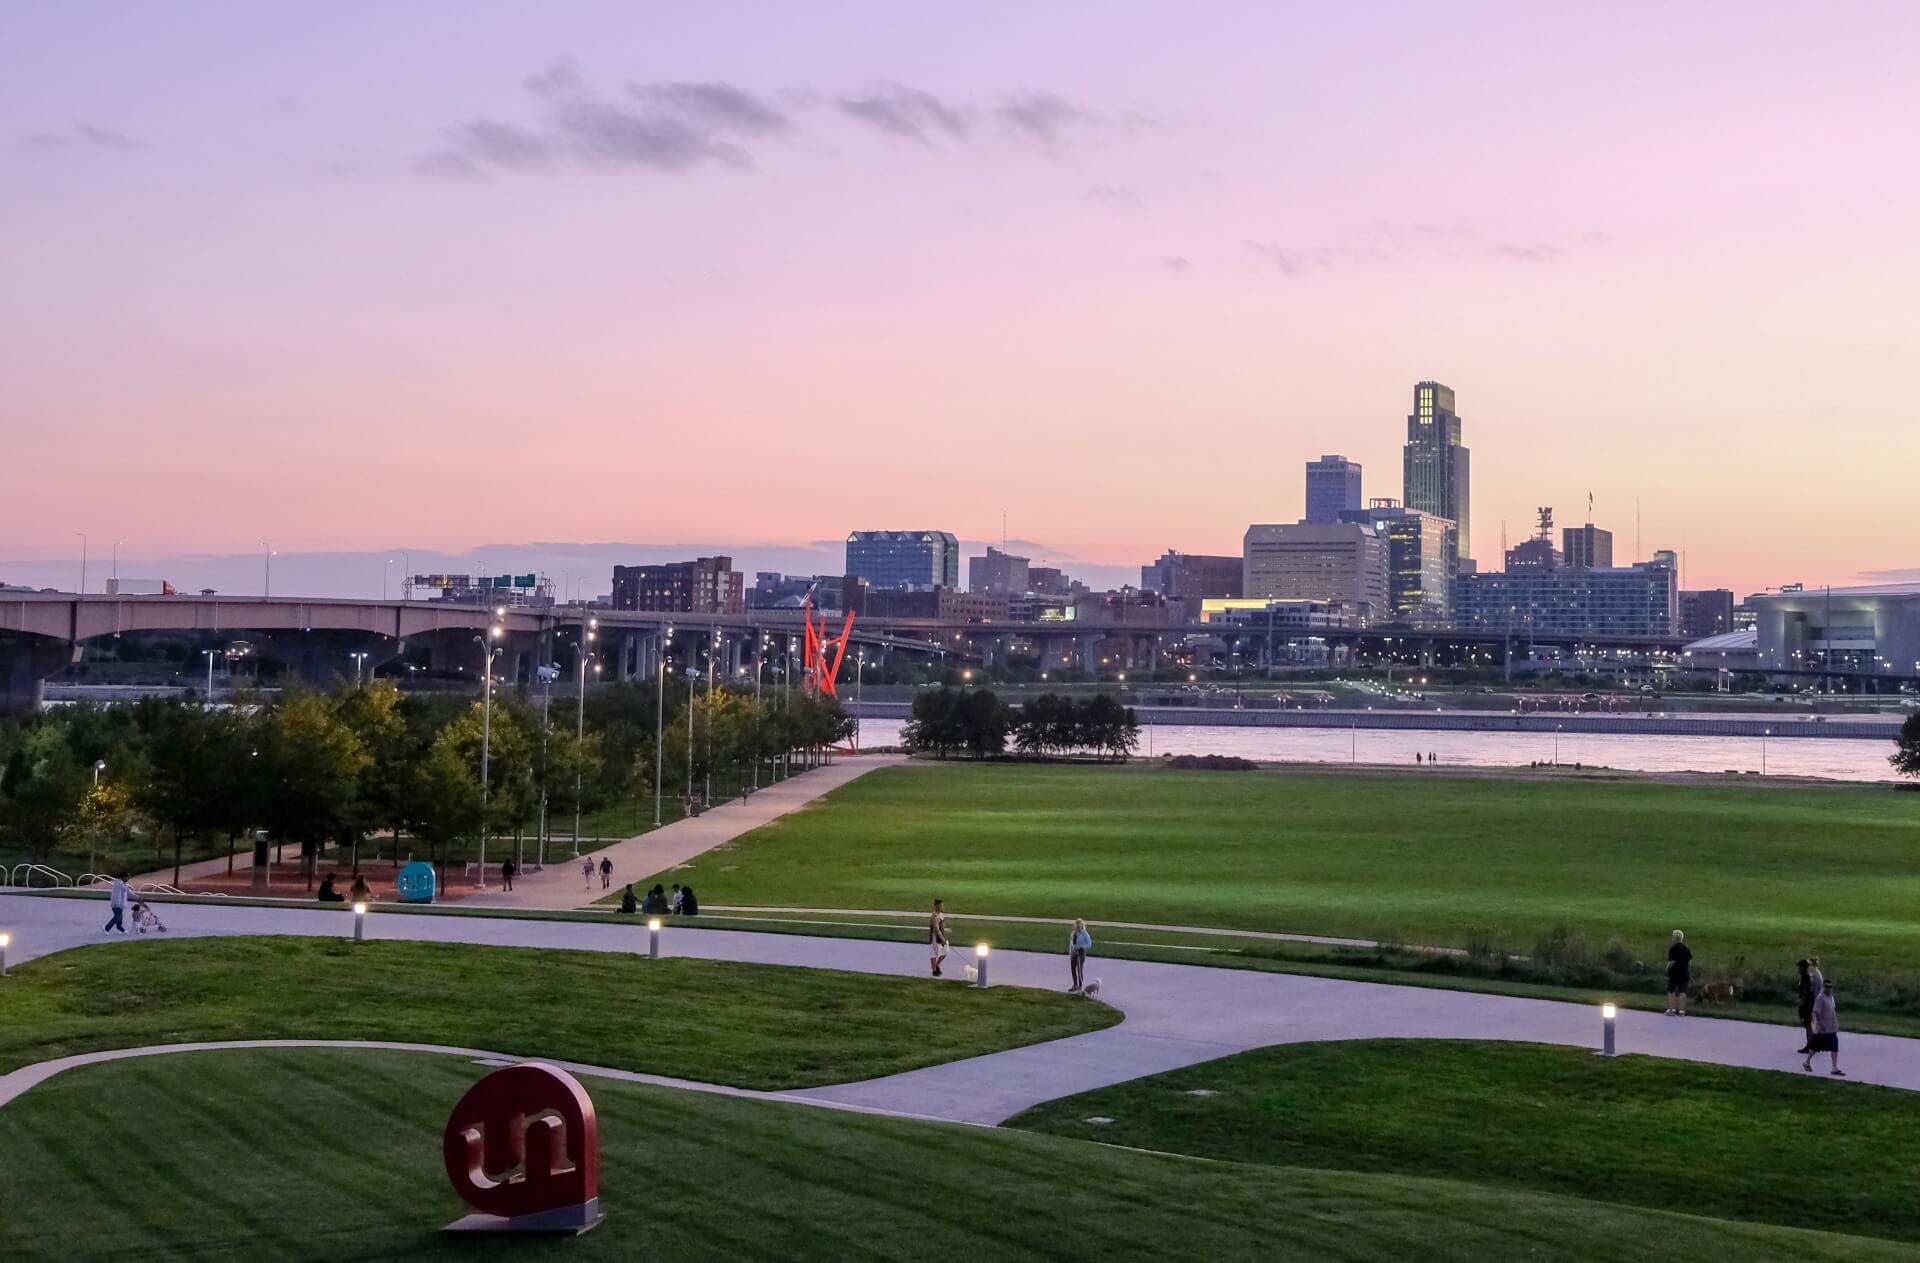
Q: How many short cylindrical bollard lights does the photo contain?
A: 5